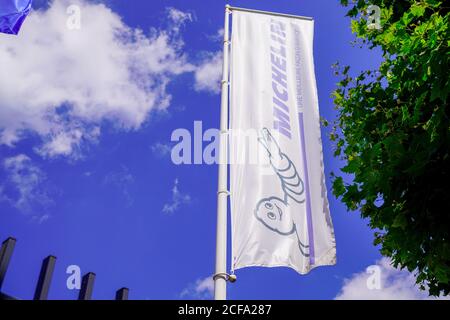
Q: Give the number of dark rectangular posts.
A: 4